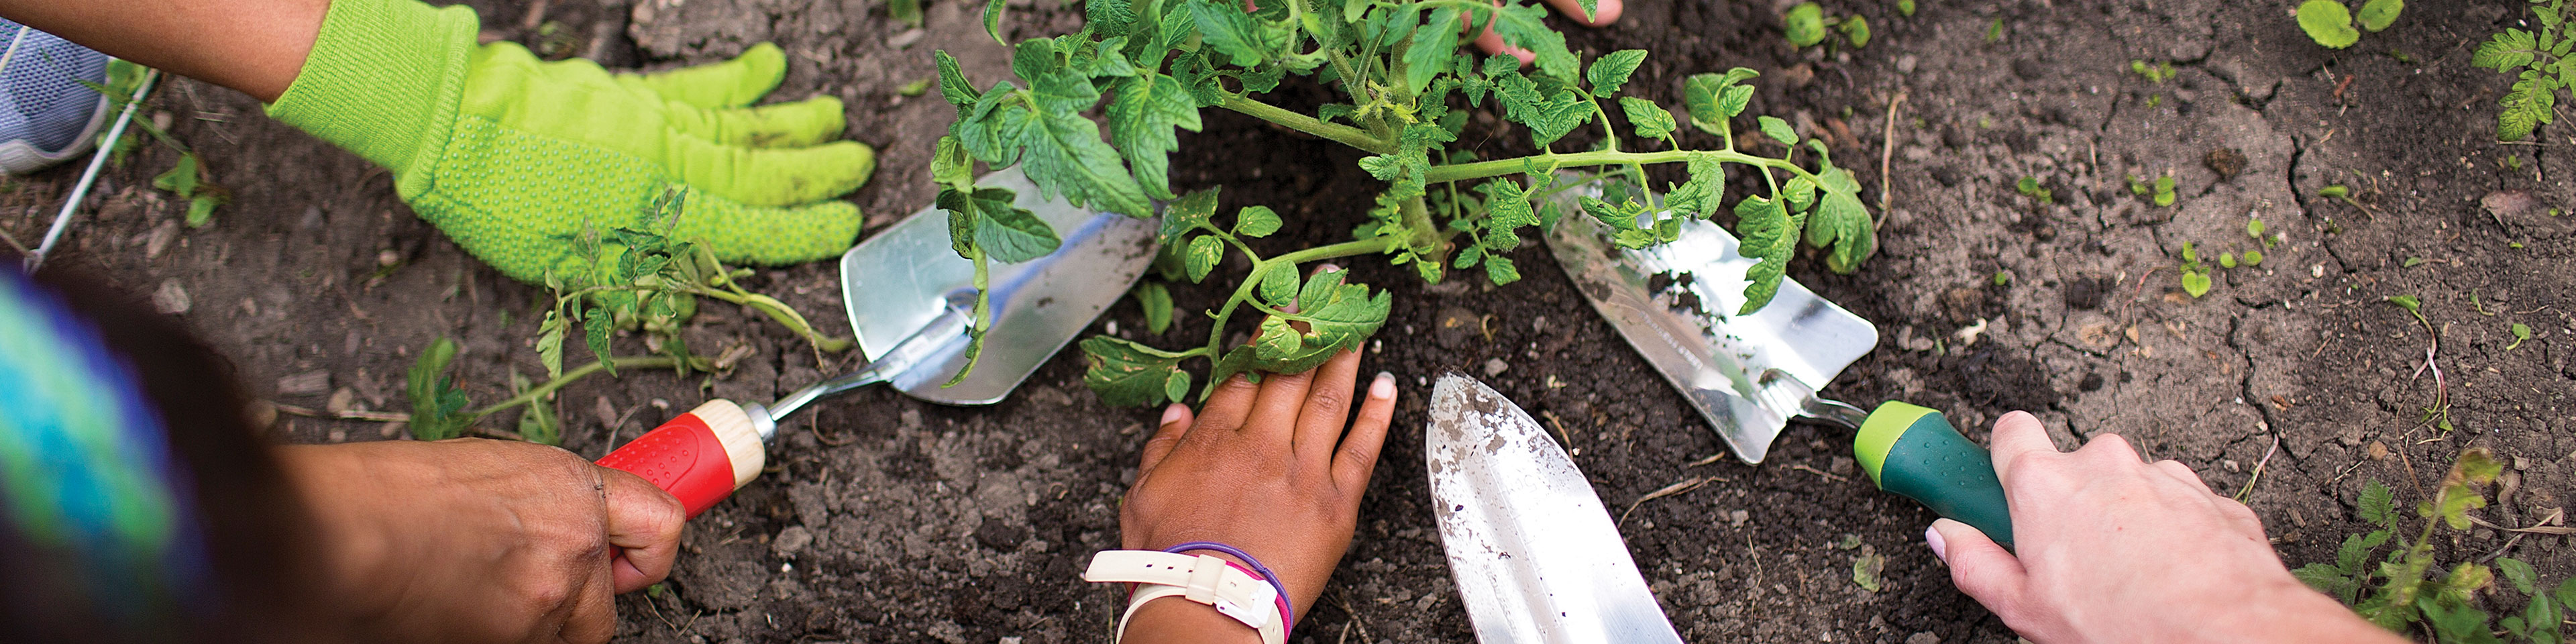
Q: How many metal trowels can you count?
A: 3